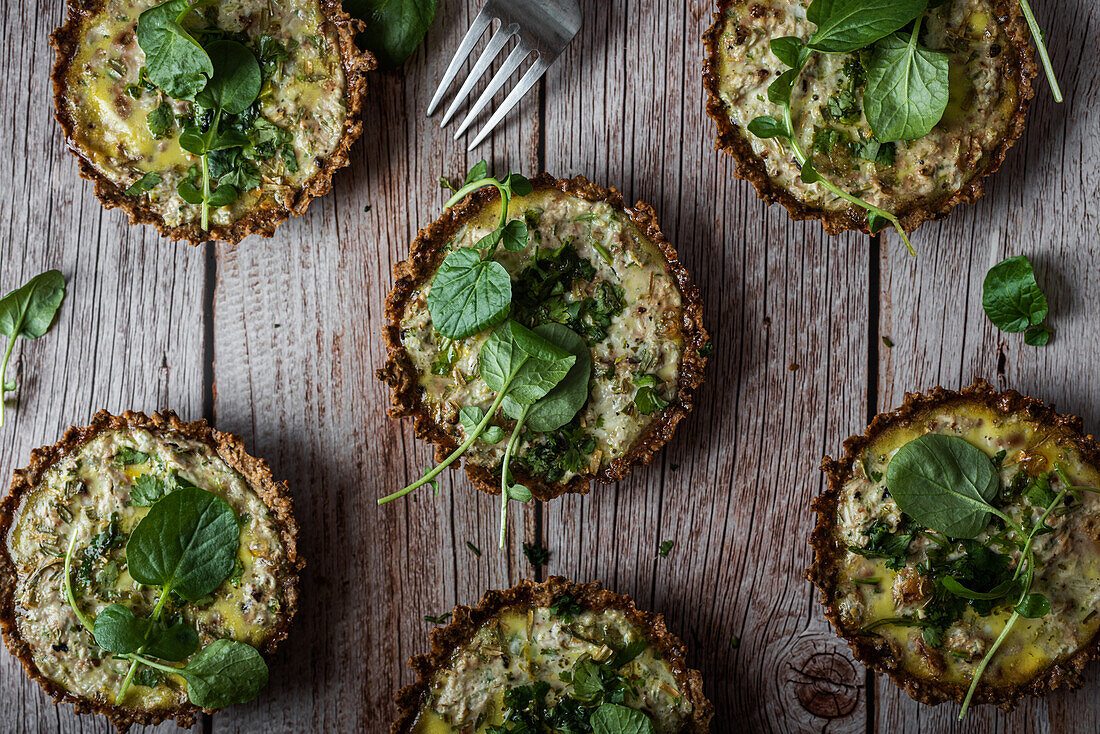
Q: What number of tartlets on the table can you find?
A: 6